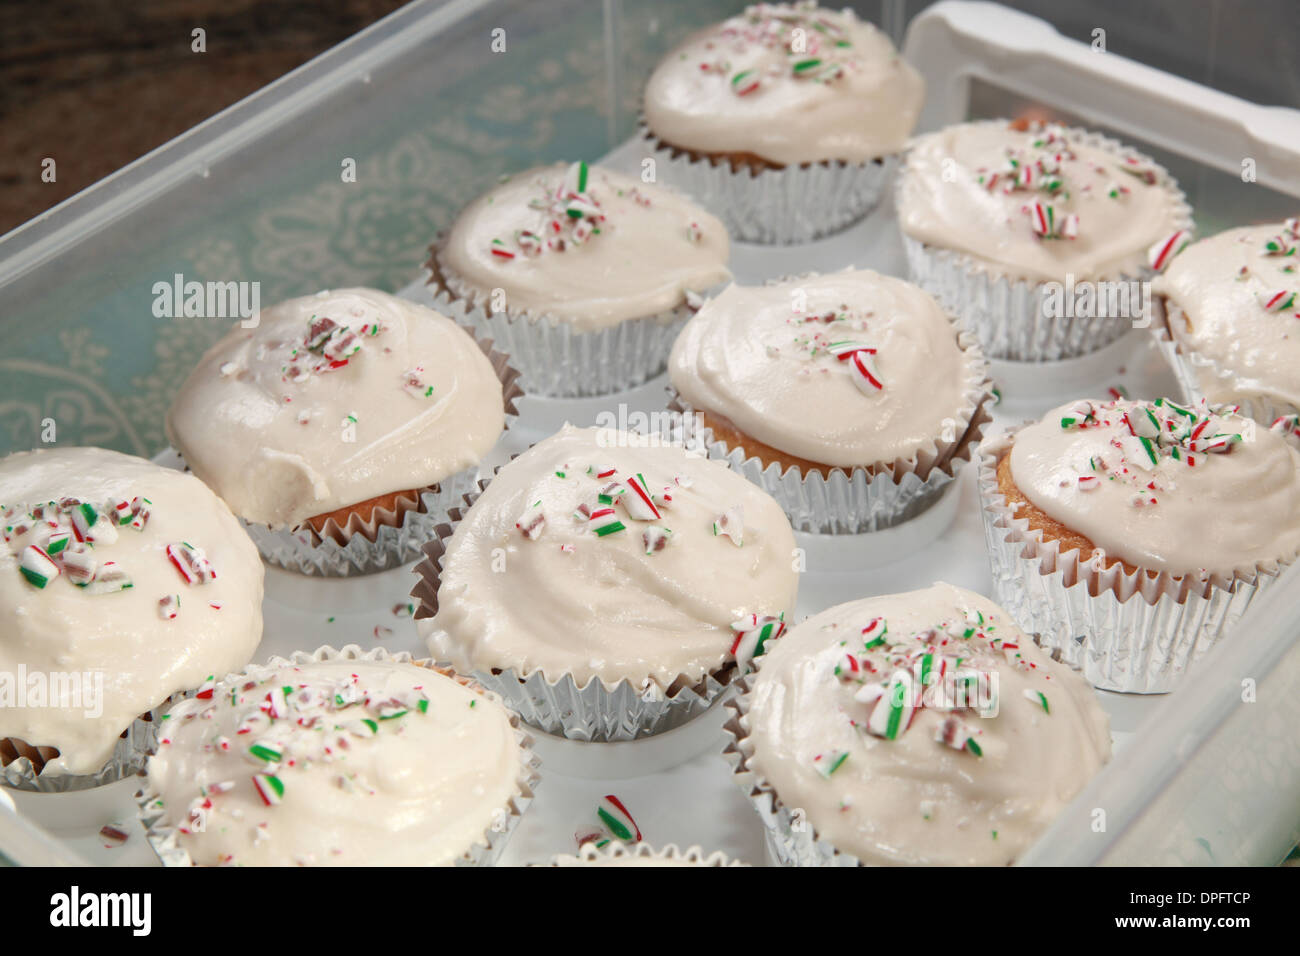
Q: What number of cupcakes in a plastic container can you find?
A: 12